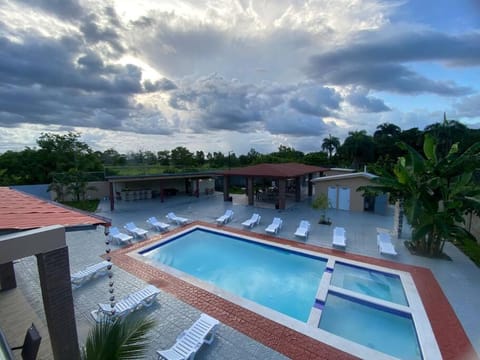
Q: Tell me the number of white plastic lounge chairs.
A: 13